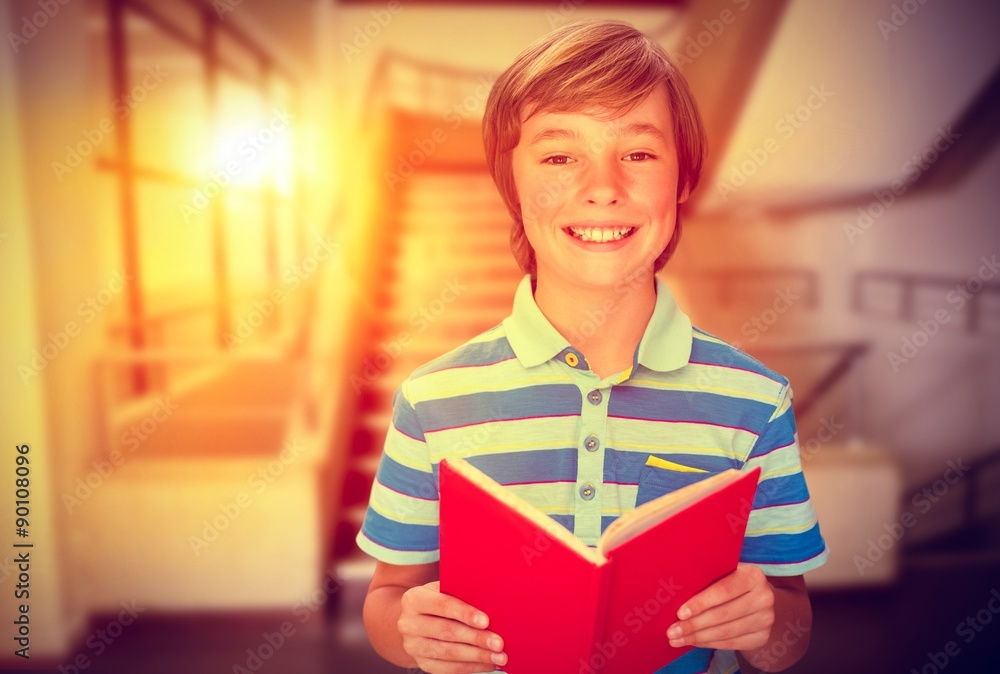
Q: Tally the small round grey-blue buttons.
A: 3